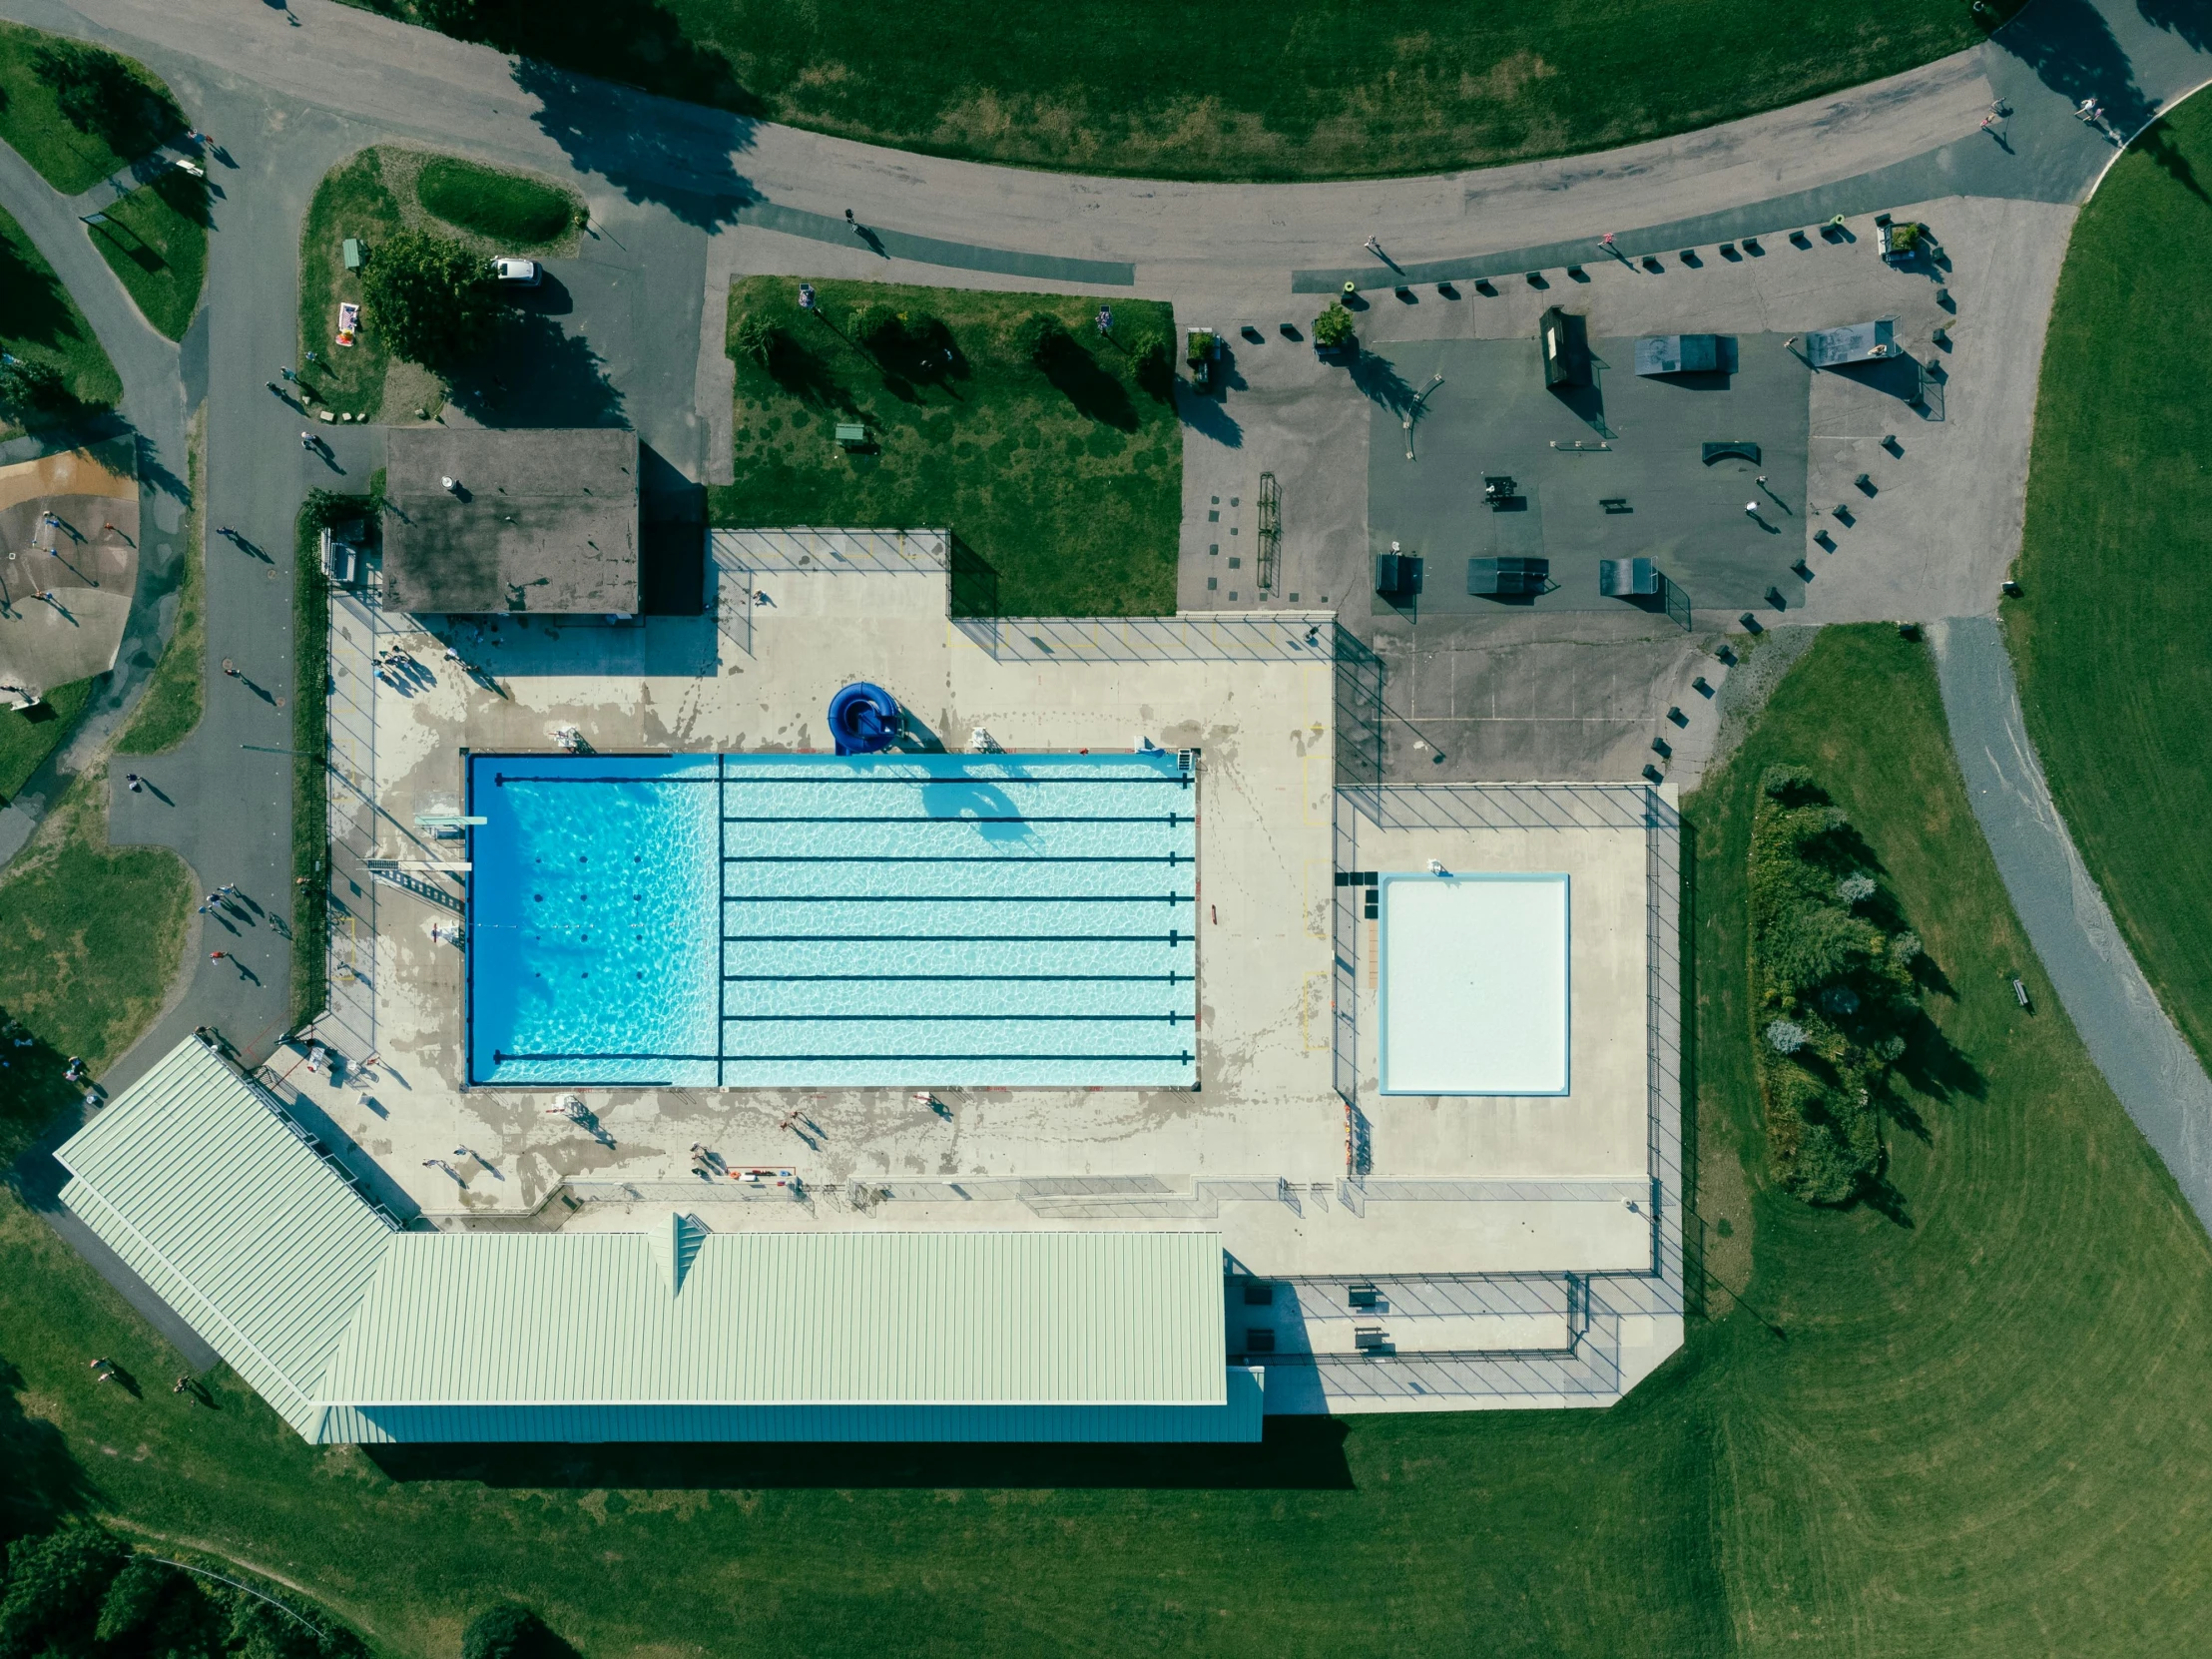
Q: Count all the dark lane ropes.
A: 8